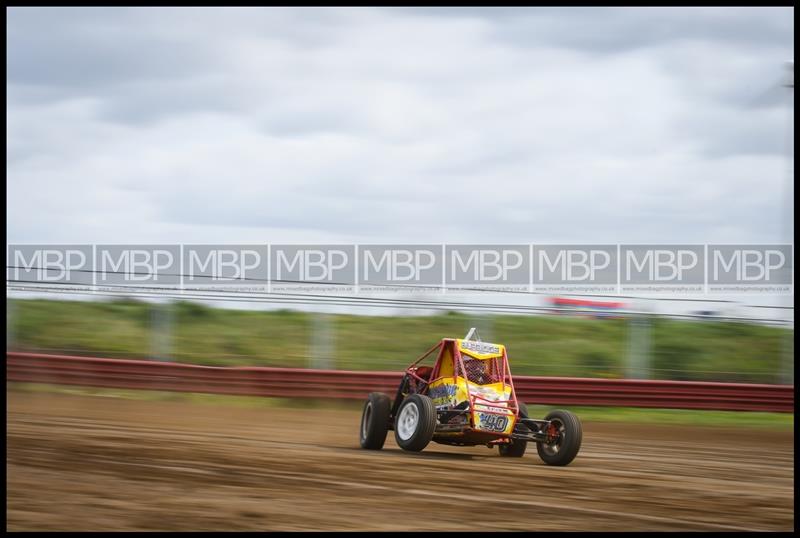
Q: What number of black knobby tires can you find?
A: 4